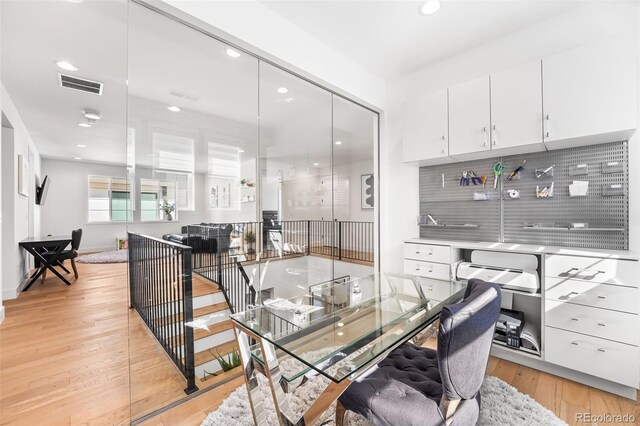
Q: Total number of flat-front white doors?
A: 4